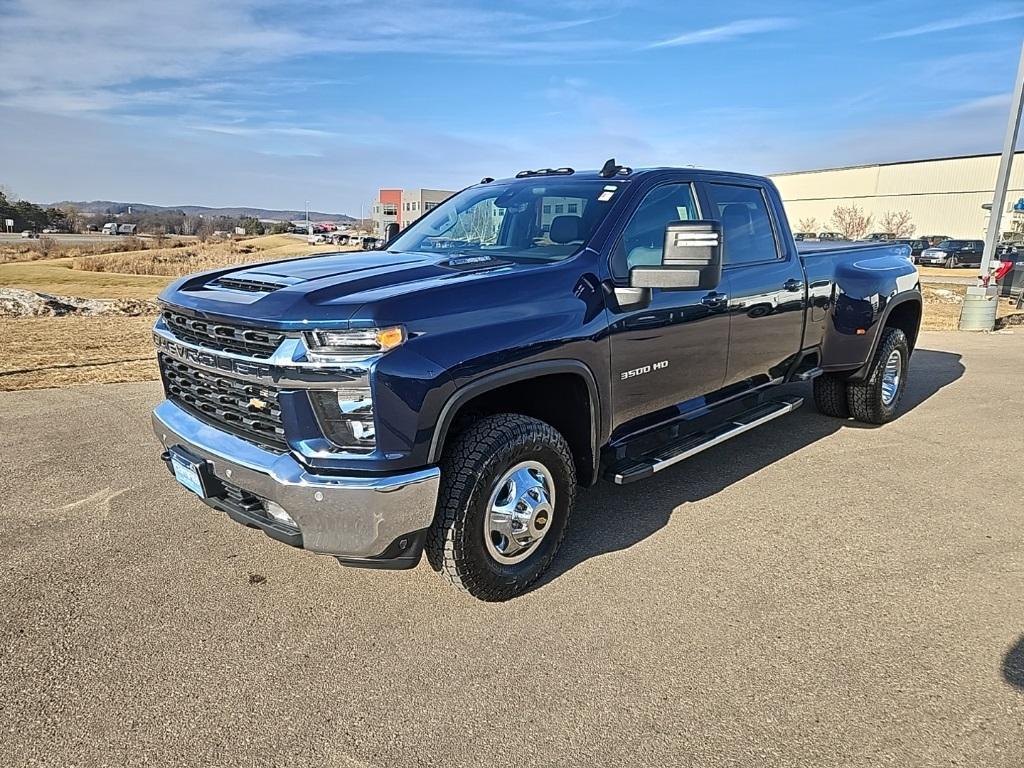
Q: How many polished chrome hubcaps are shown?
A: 2